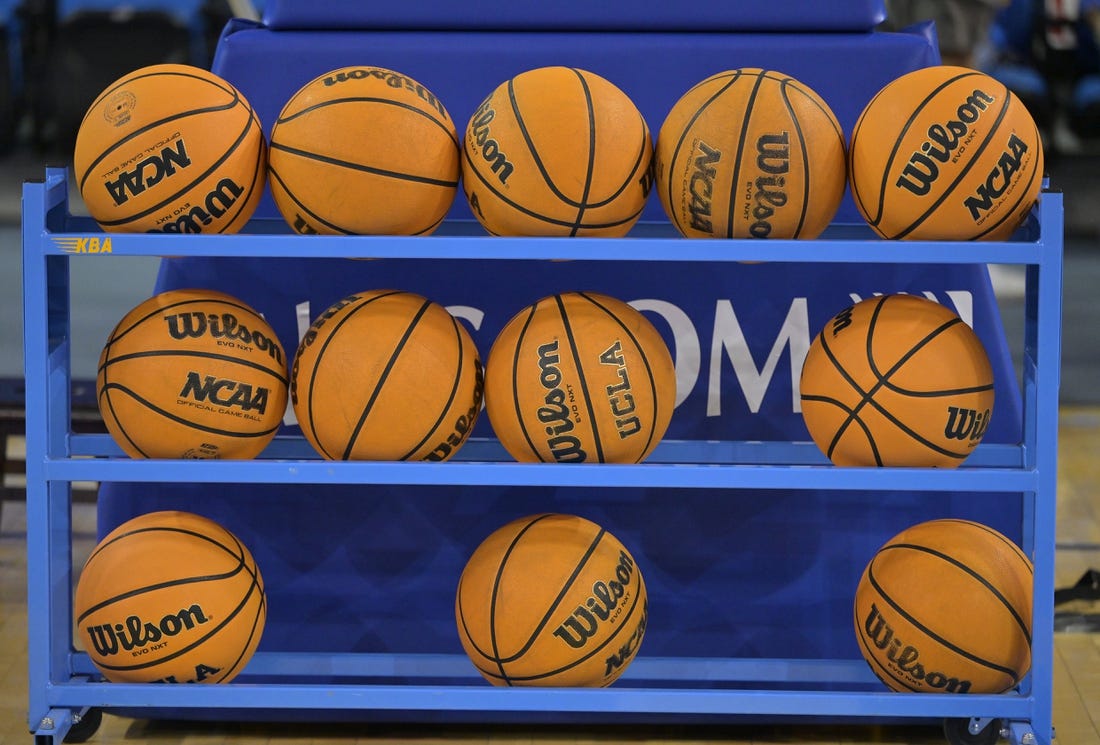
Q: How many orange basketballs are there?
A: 12